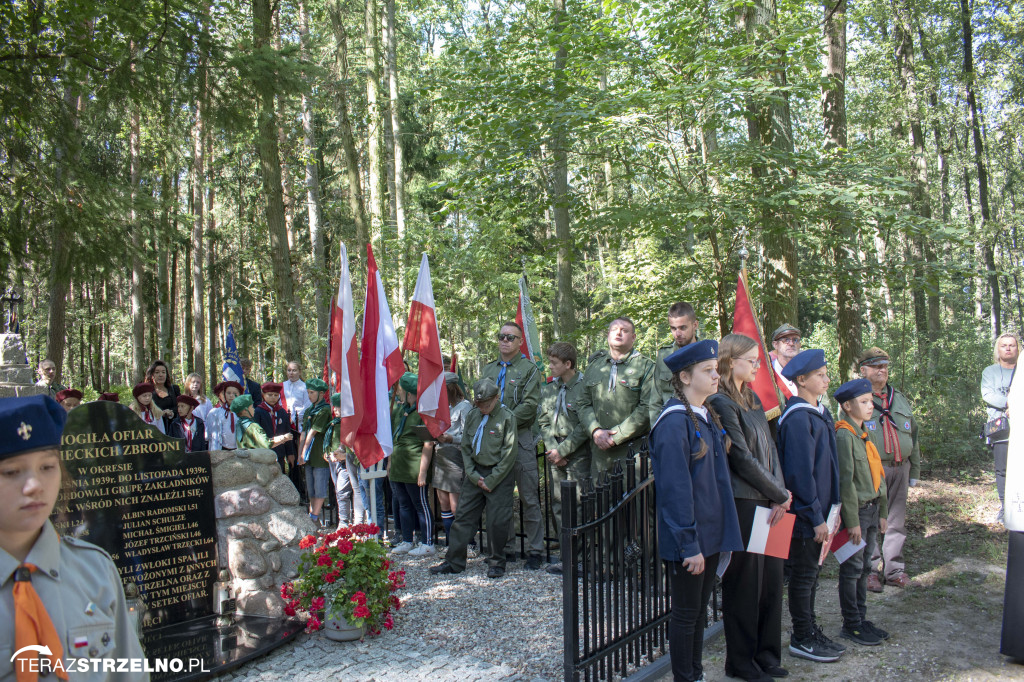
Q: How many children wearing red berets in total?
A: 7